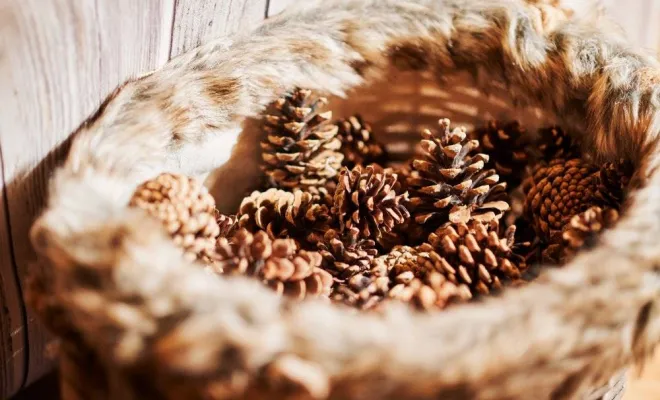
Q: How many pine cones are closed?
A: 1